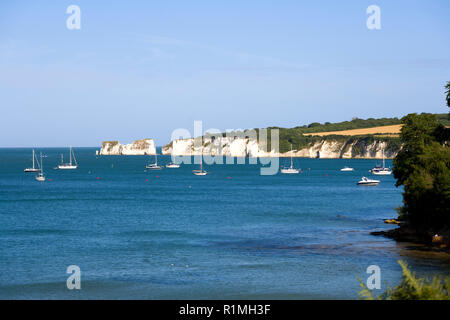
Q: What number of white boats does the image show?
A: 10